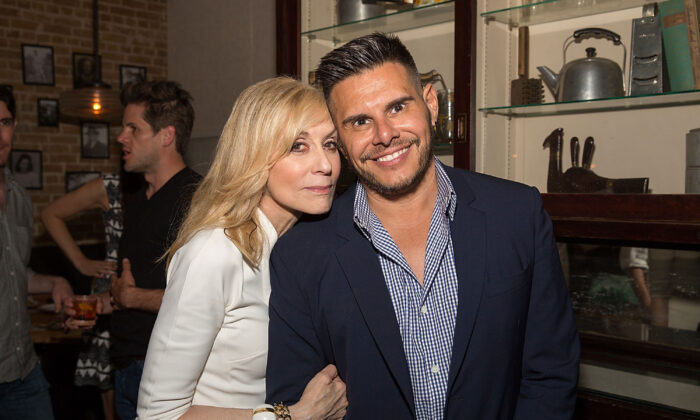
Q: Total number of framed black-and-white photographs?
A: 7